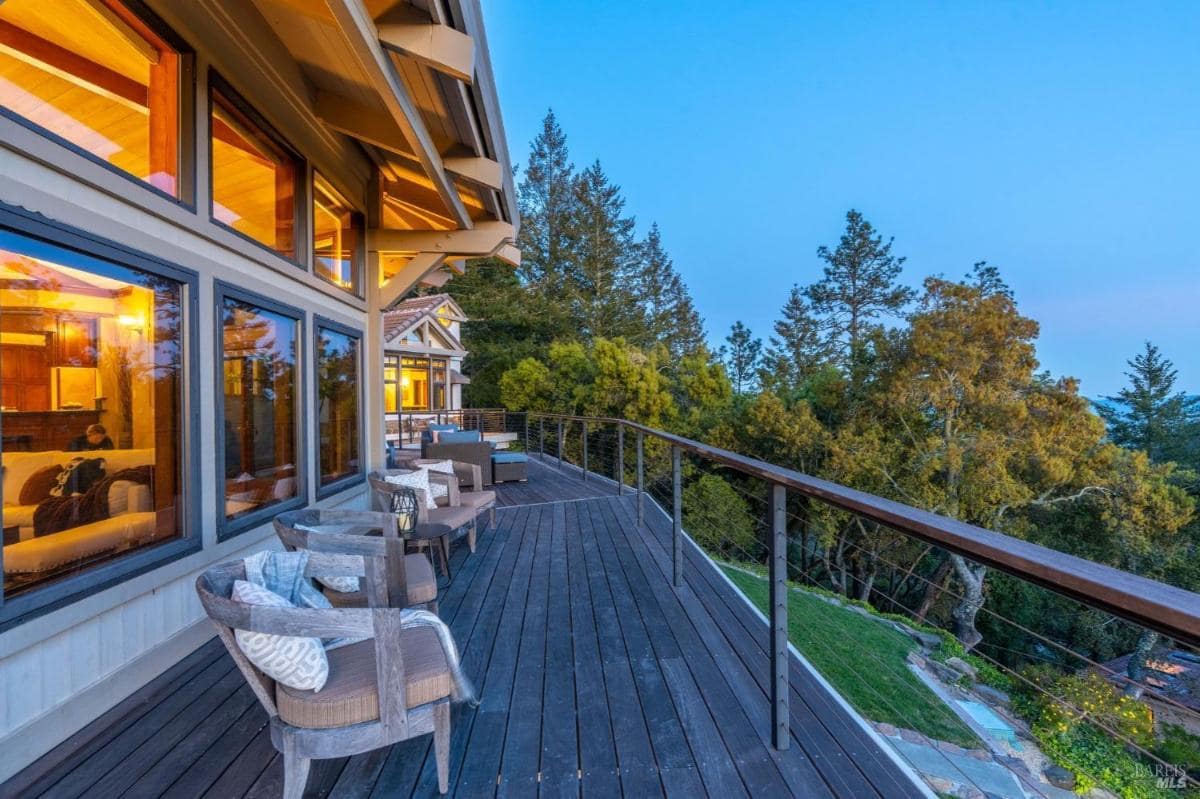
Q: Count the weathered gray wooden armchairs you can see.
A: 4